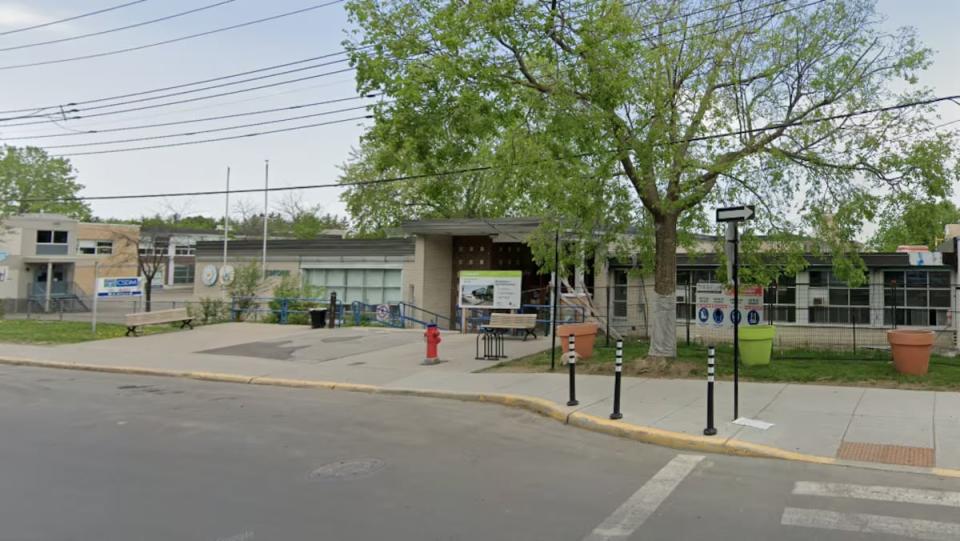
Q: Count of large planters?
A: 3